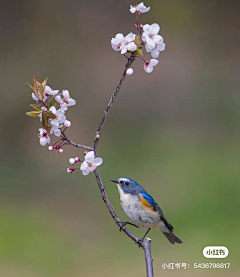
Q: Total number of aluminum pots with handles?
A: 0